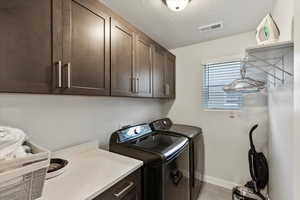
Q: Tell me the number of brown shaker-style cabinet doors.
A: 6